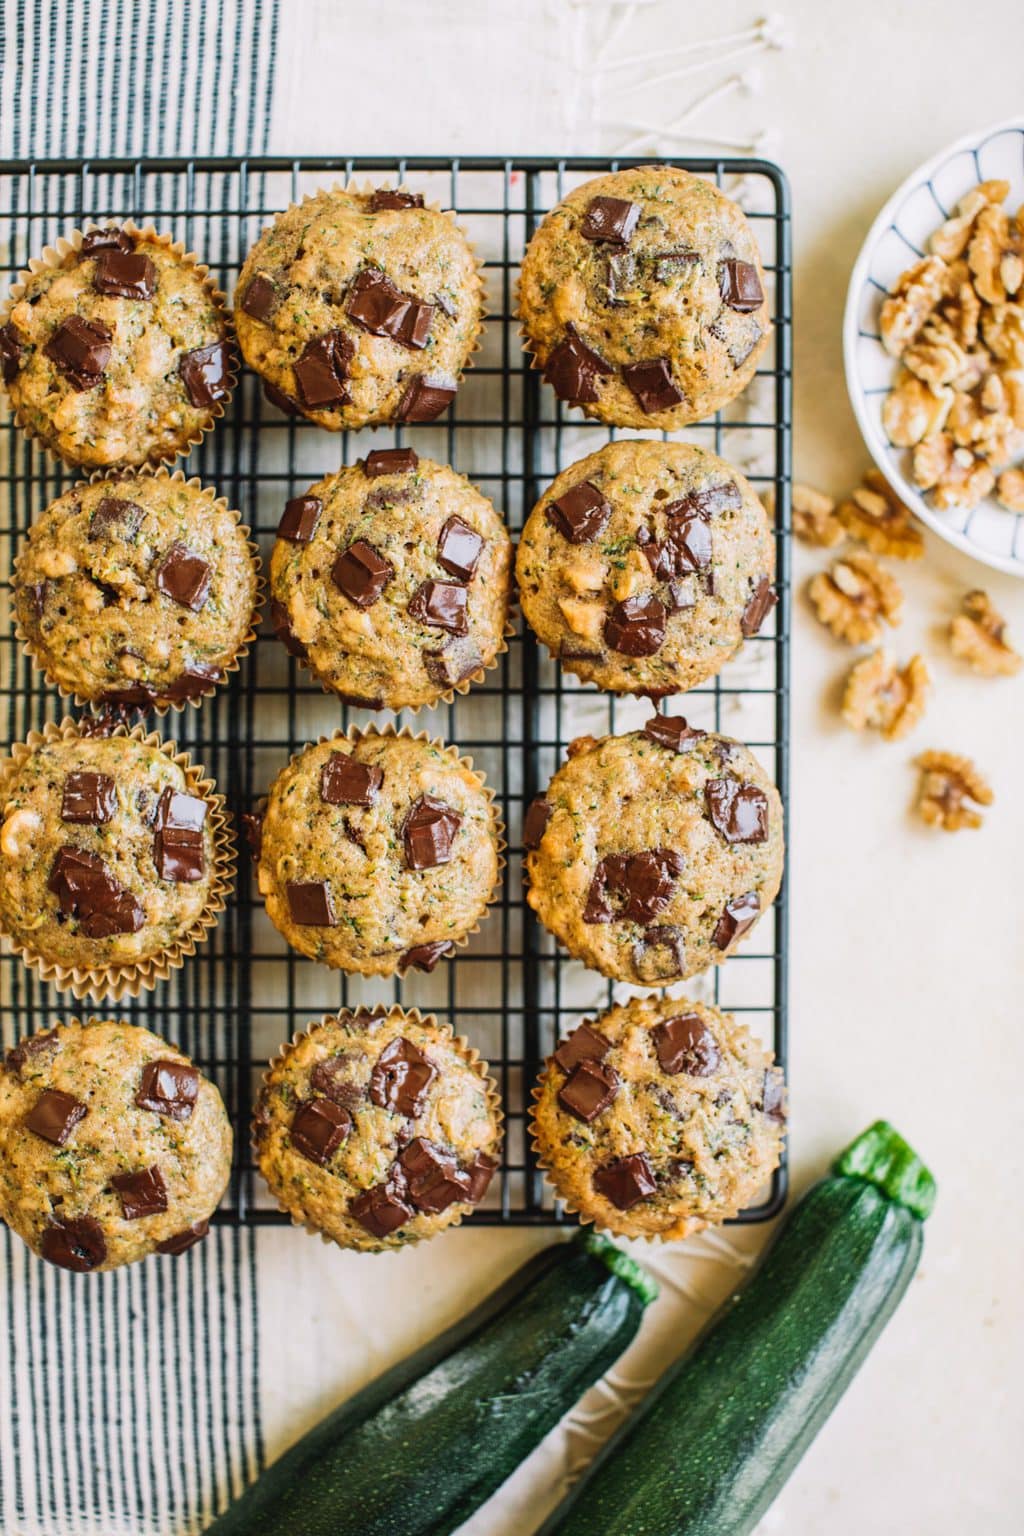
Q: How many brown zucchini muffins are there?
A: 12